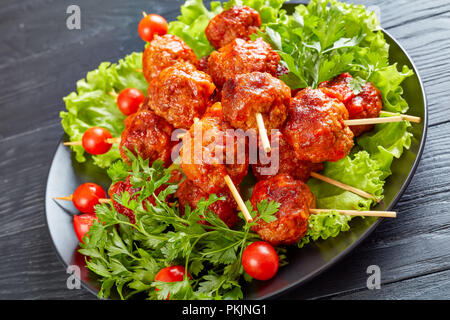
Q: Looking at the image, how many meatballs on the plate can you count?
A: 13